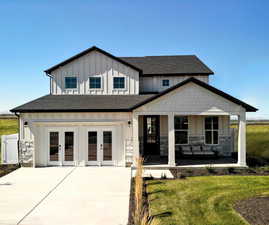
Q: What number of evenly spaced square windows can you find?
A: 3